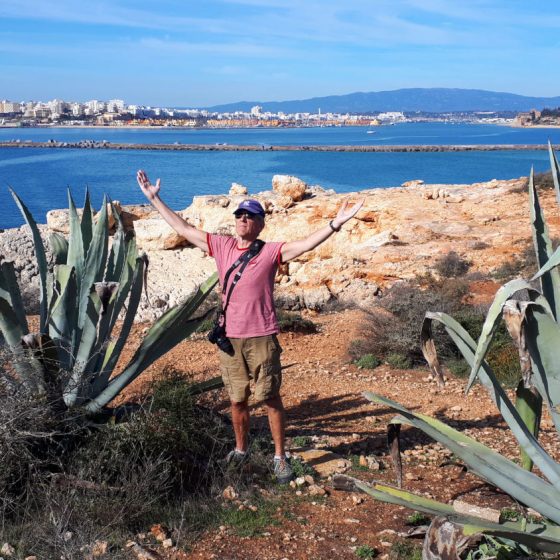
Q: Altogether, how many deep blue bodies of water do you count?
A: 2